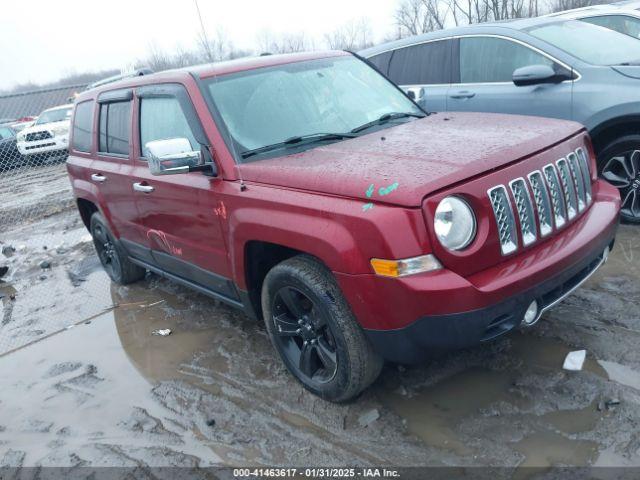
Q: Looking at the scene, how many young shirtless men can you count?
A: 0